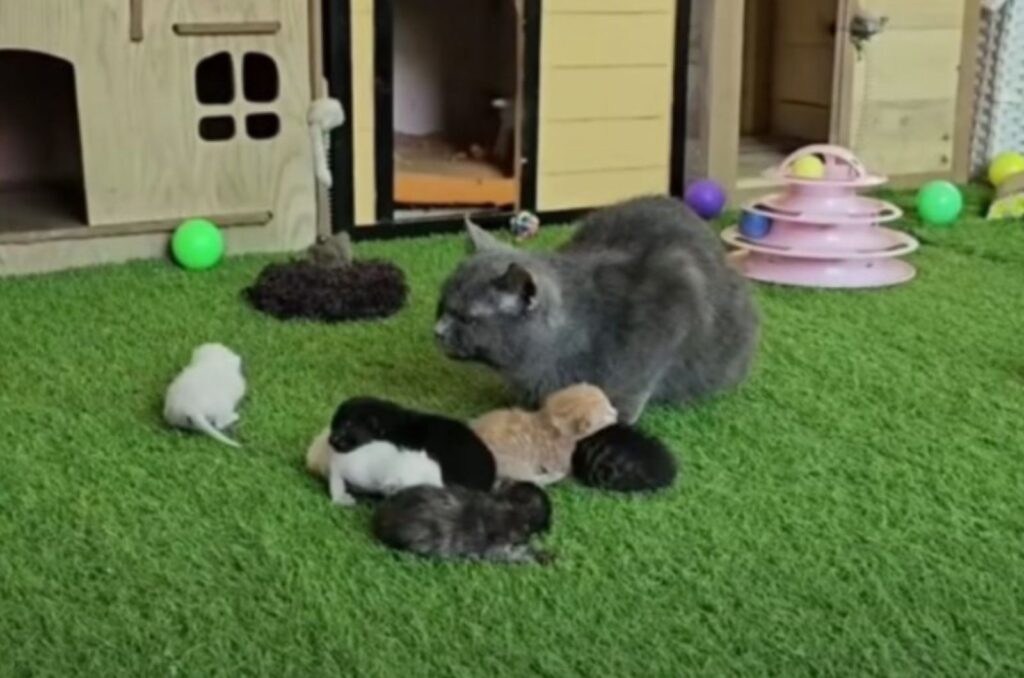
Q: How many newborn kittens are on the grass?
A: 7